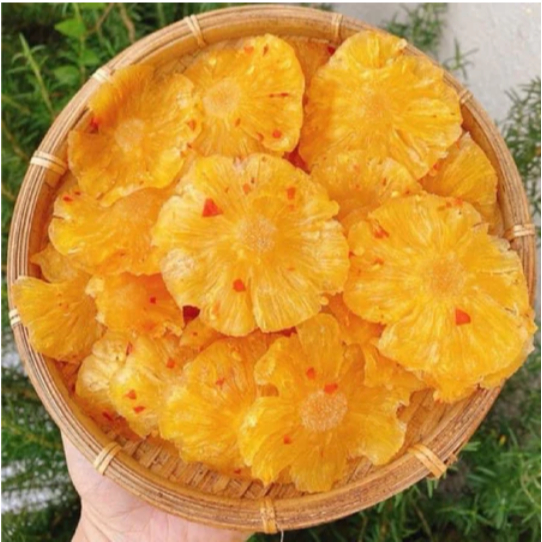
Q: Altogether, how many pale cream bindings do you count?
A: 10